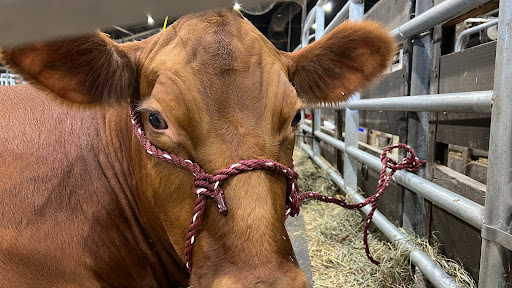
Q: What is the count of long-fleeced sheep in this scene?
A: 0